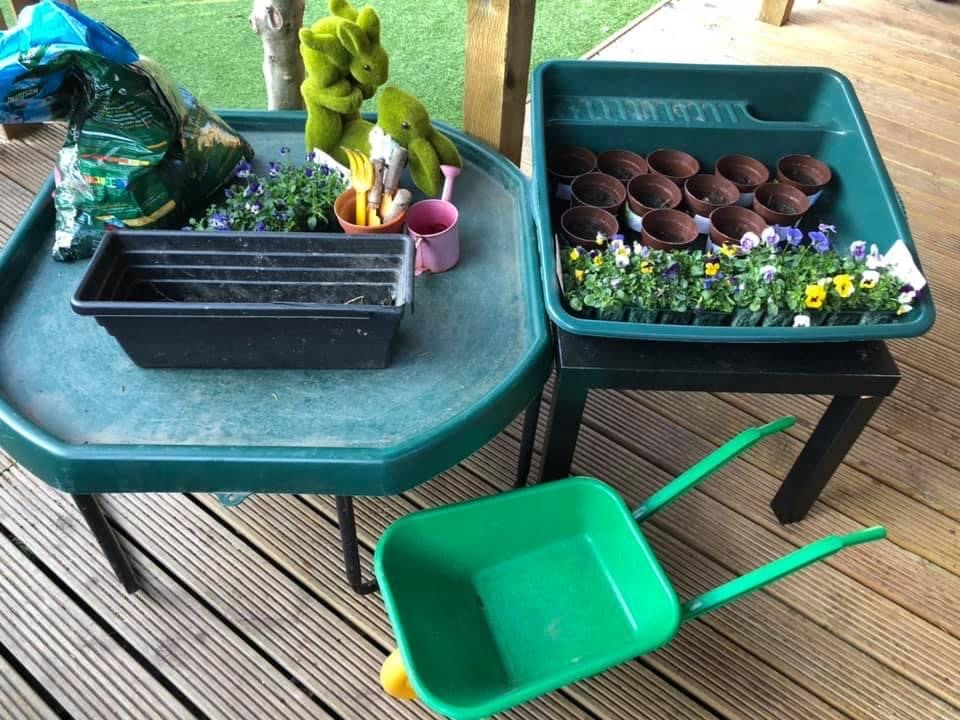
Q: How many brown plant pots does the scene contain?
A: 12